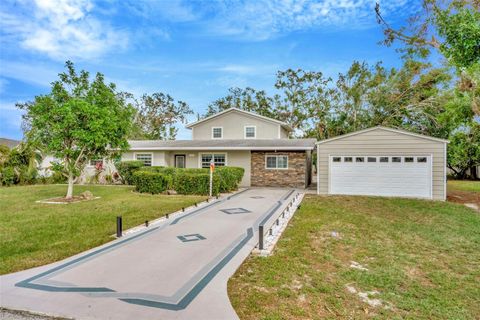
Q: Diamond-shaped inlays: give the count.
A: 3